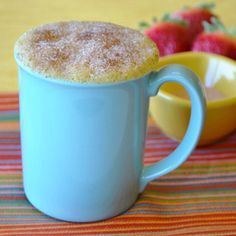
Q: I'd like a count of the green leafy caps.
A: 3